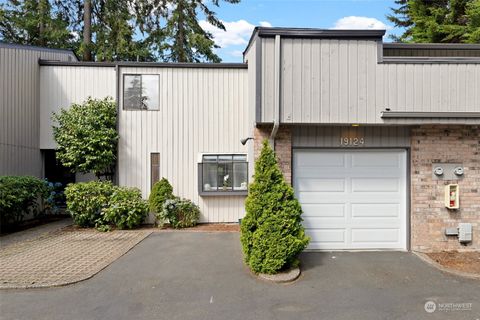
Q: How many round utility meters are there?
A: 2